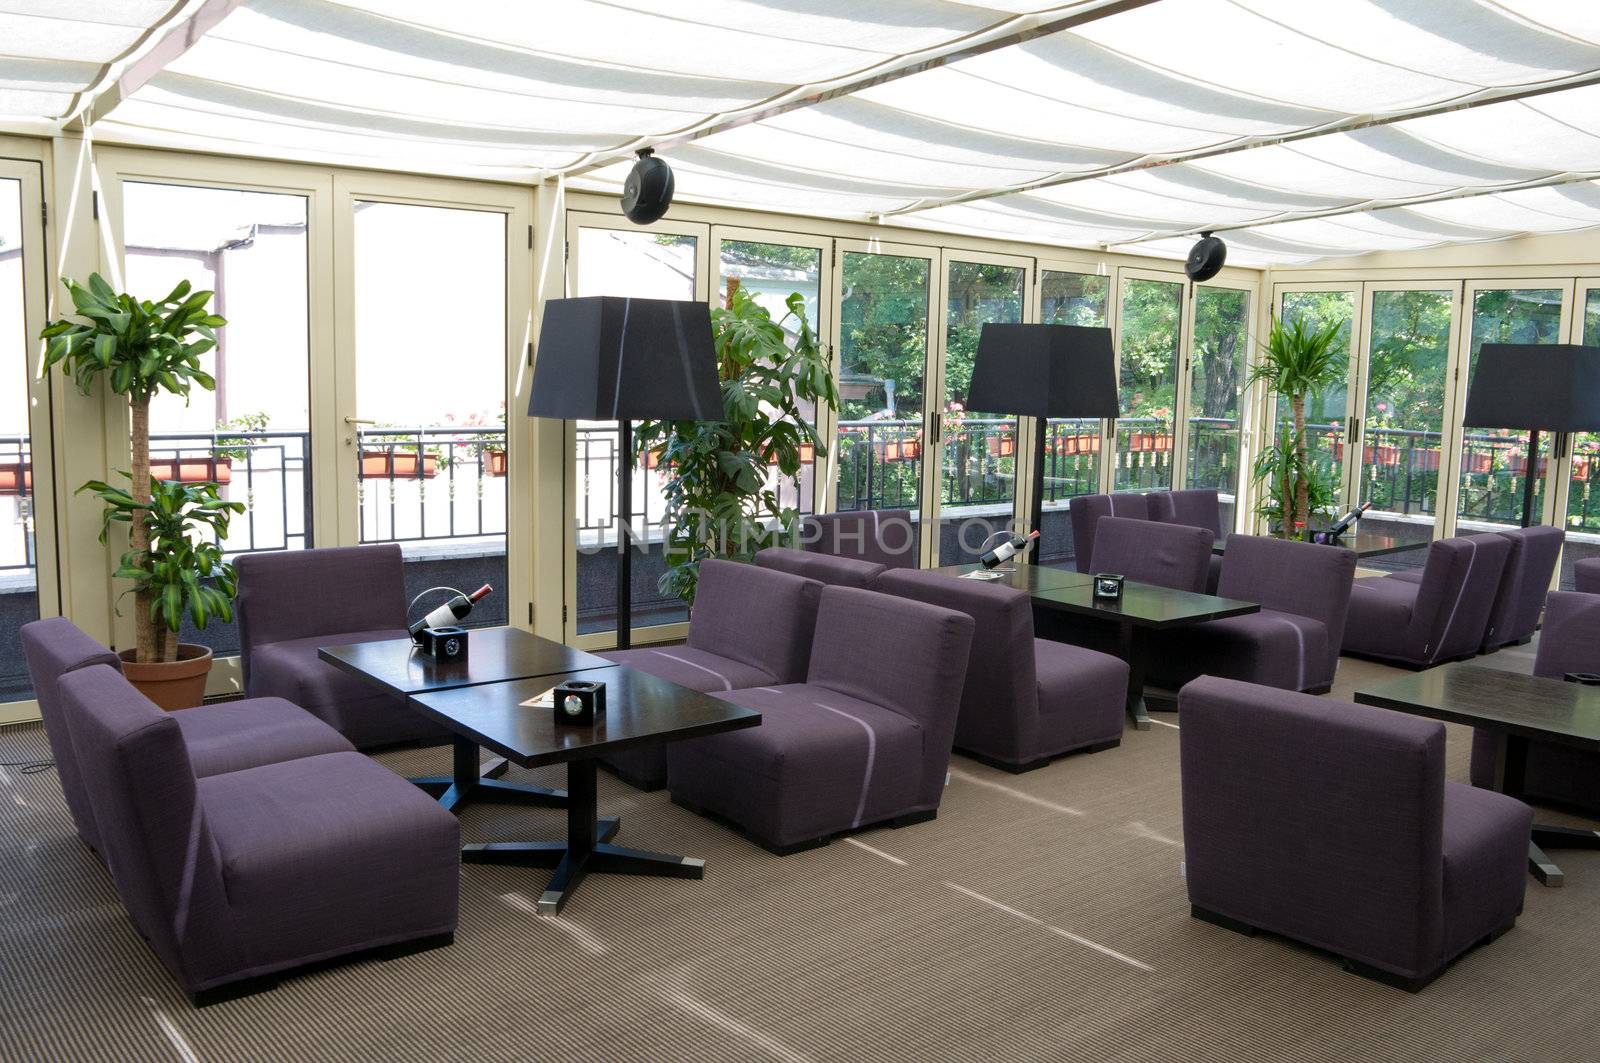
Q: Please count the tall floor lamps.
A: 3